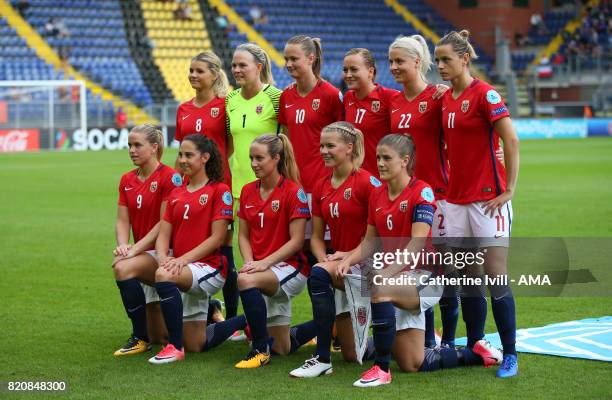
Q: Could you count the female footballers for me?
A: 11